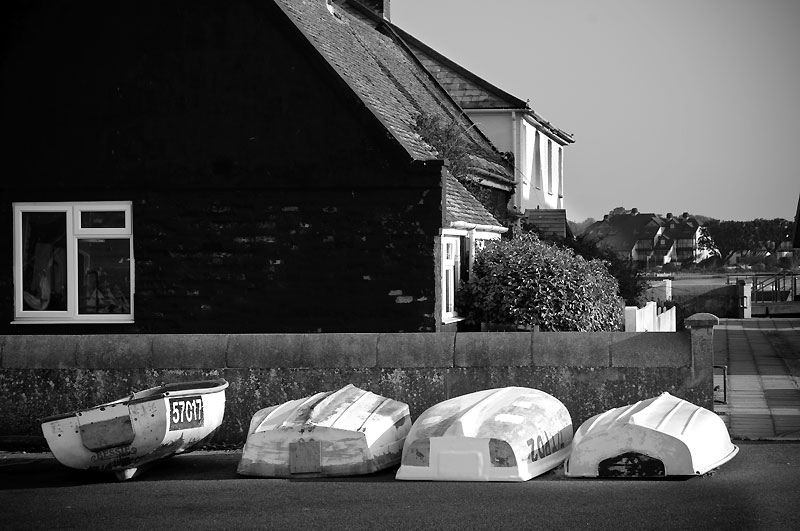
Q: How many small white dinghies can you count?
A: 4